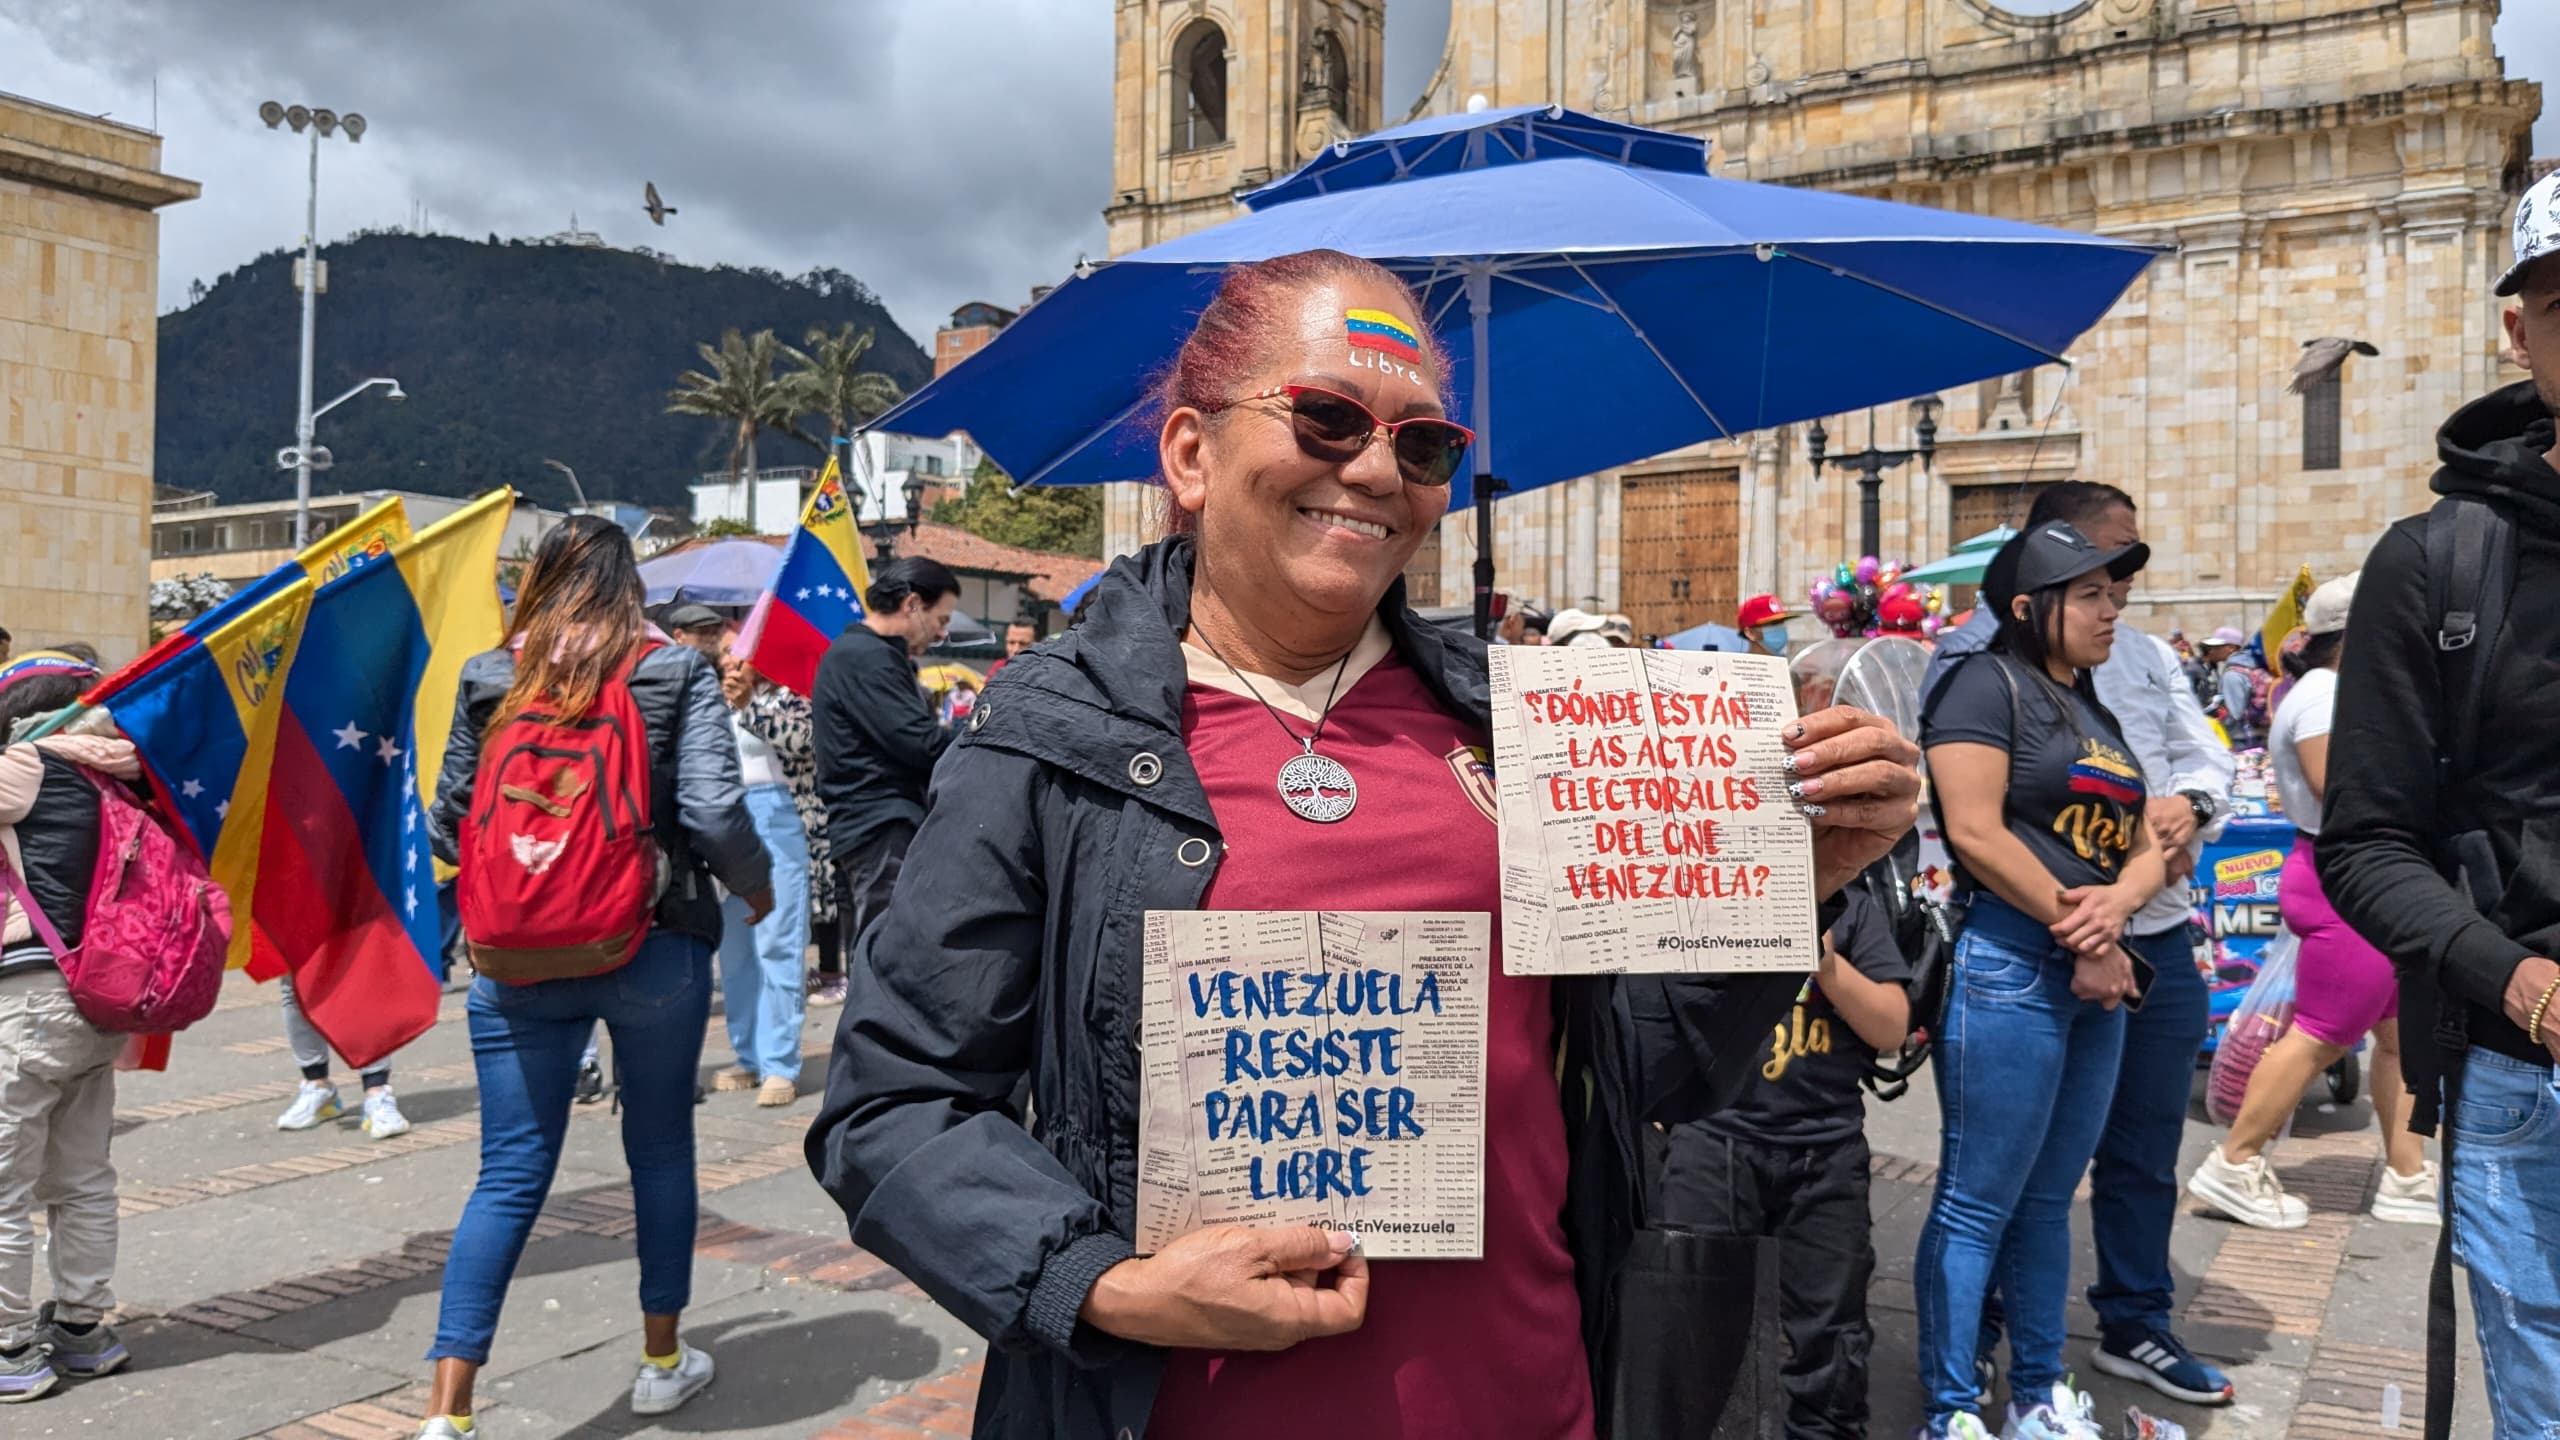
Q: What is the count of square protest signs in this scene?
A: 2